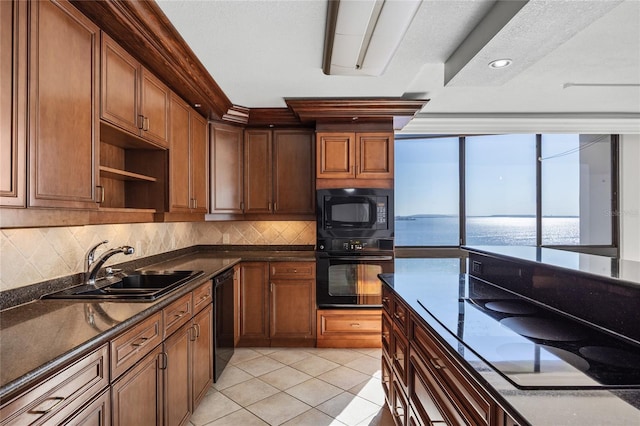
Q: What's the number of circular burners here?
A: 4